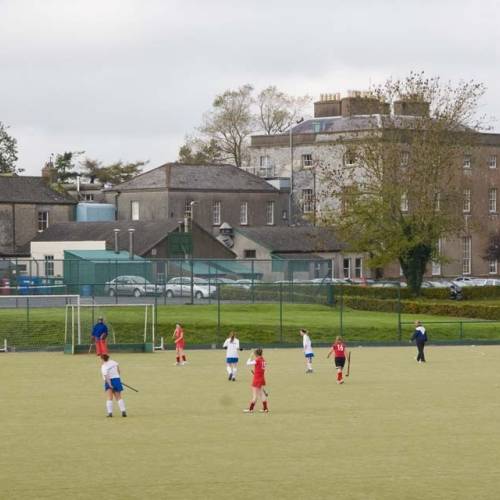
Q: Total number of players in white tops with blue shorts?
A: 3